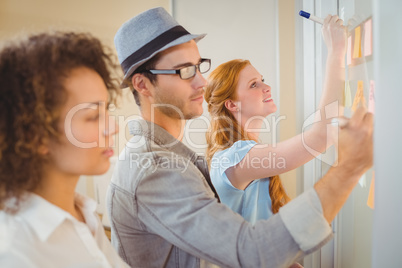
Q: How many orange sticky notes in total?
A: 3